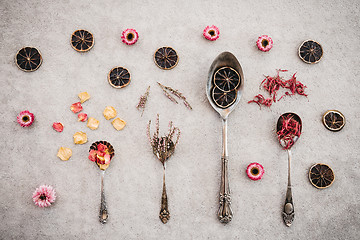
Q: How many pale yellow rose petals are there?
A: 6